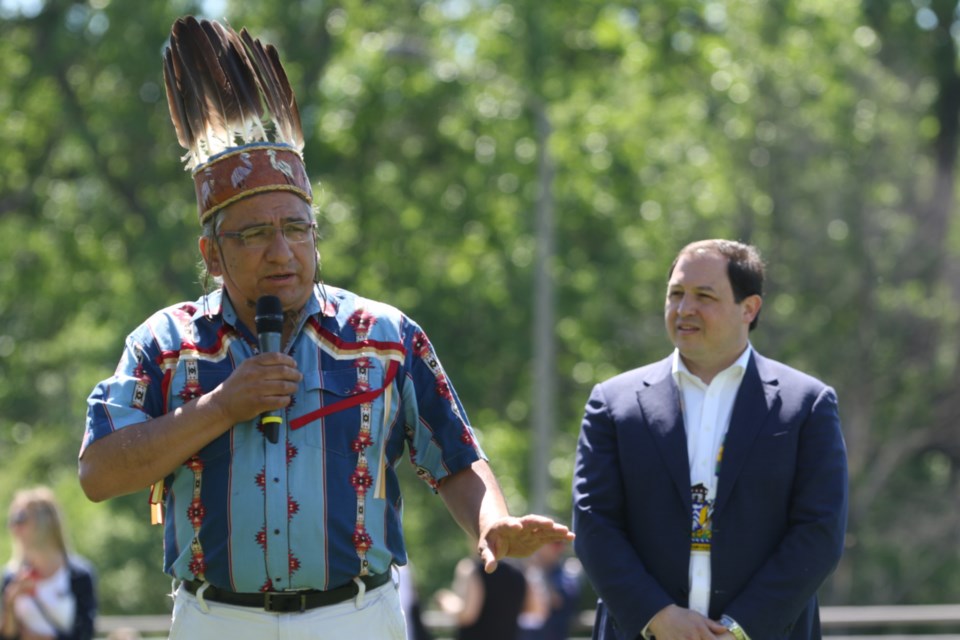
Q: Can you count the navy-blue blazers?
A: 1